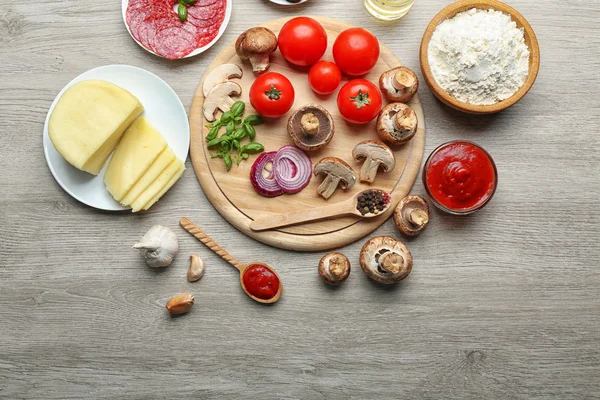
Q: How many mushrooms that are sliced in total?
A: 4